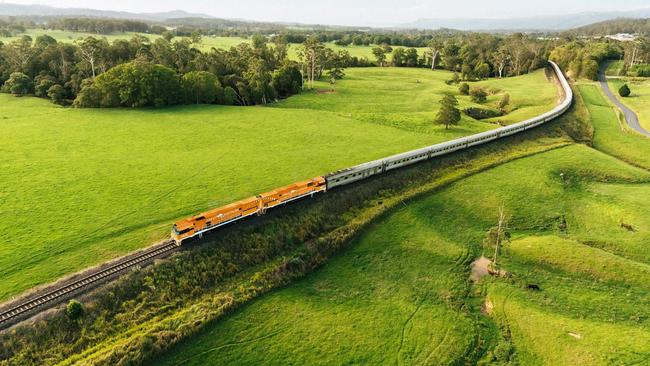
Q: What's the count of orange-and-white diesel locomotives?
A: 2